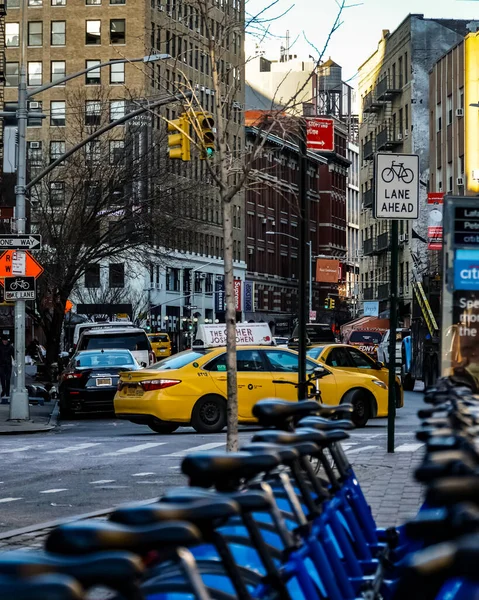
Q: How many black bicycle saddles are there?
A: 13